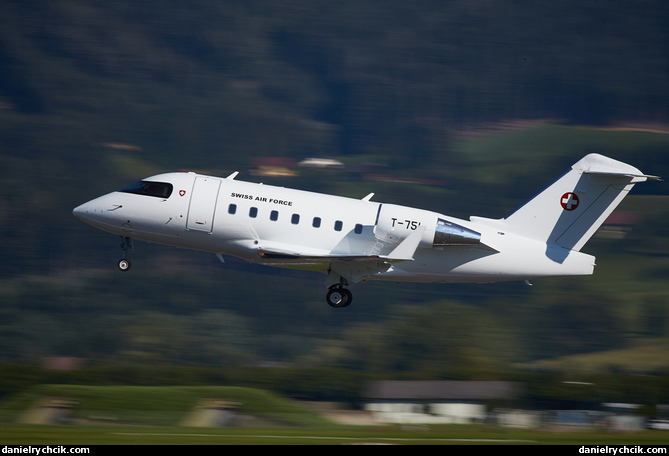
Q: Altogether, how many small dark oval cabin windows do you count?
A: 7